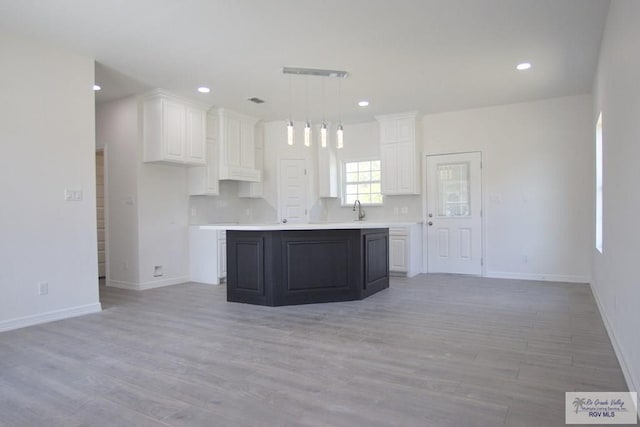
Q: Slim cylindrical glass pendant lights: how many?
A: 4